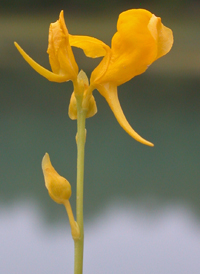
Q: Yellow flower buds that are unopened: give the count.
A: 1